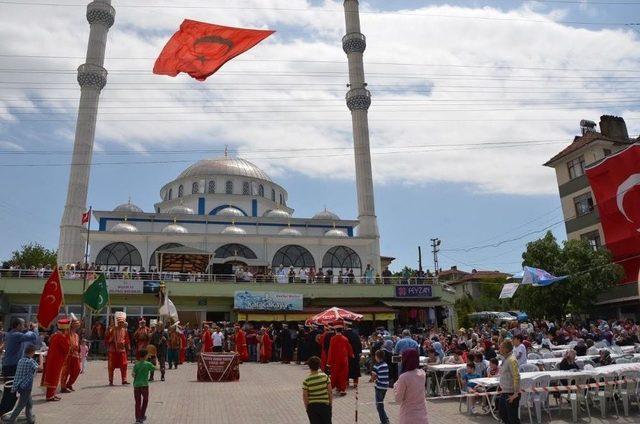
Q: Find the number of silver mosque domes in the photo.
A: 11